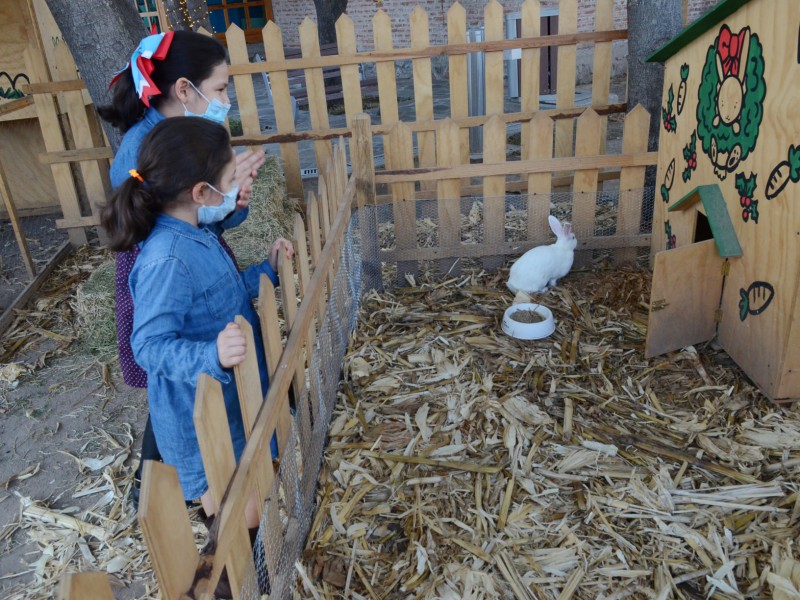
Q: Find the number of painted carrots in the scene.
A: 4